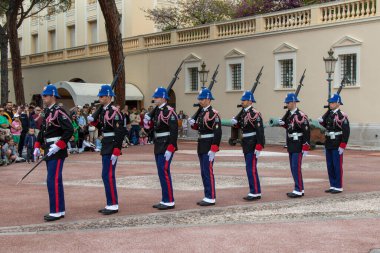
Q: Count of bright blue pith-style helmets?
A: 7